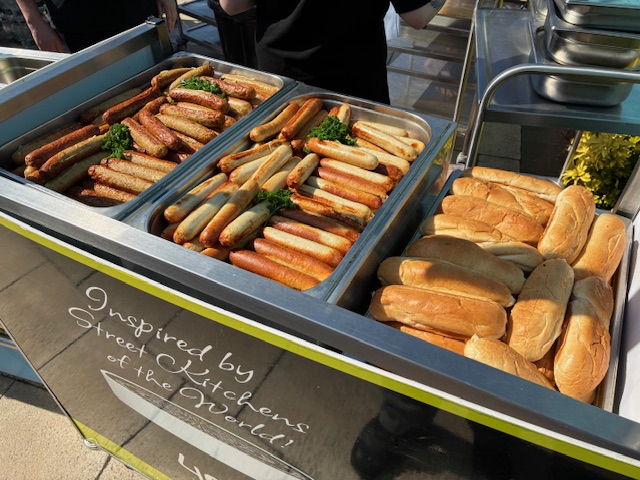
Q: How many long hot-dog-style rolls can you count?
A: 13